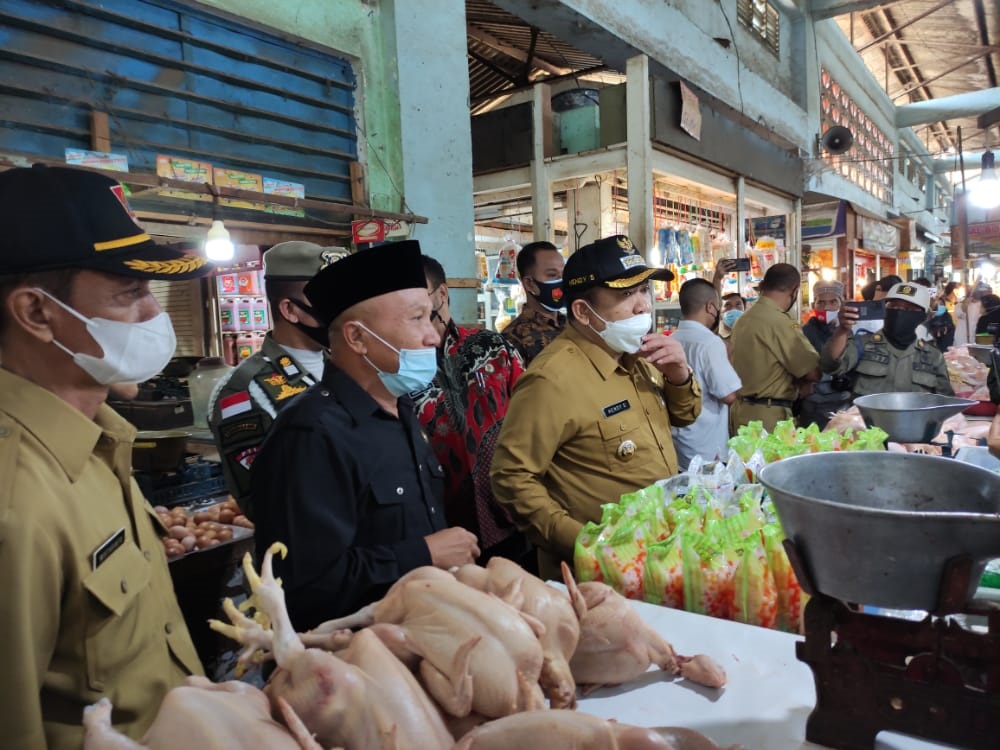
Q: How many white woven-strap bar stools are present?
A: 0